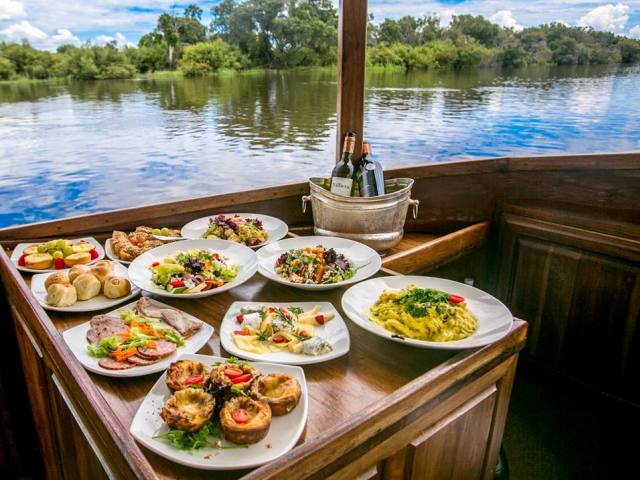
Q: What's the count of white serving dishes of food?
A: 11